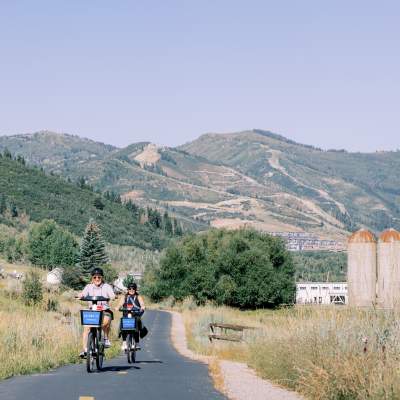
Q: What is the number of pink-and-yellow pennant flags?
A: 0